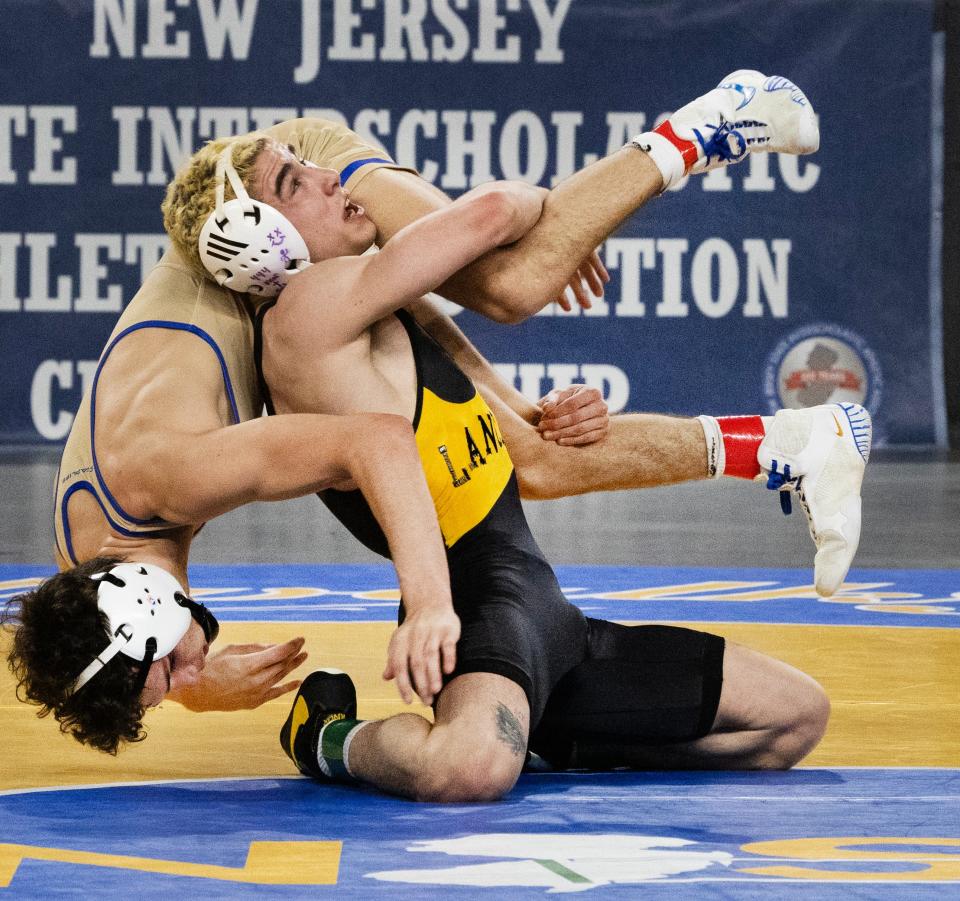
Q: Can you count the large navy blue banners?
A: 1